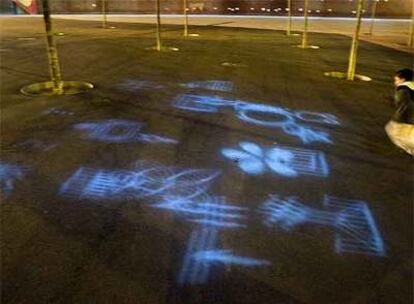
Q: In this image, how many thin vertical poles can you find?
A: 9